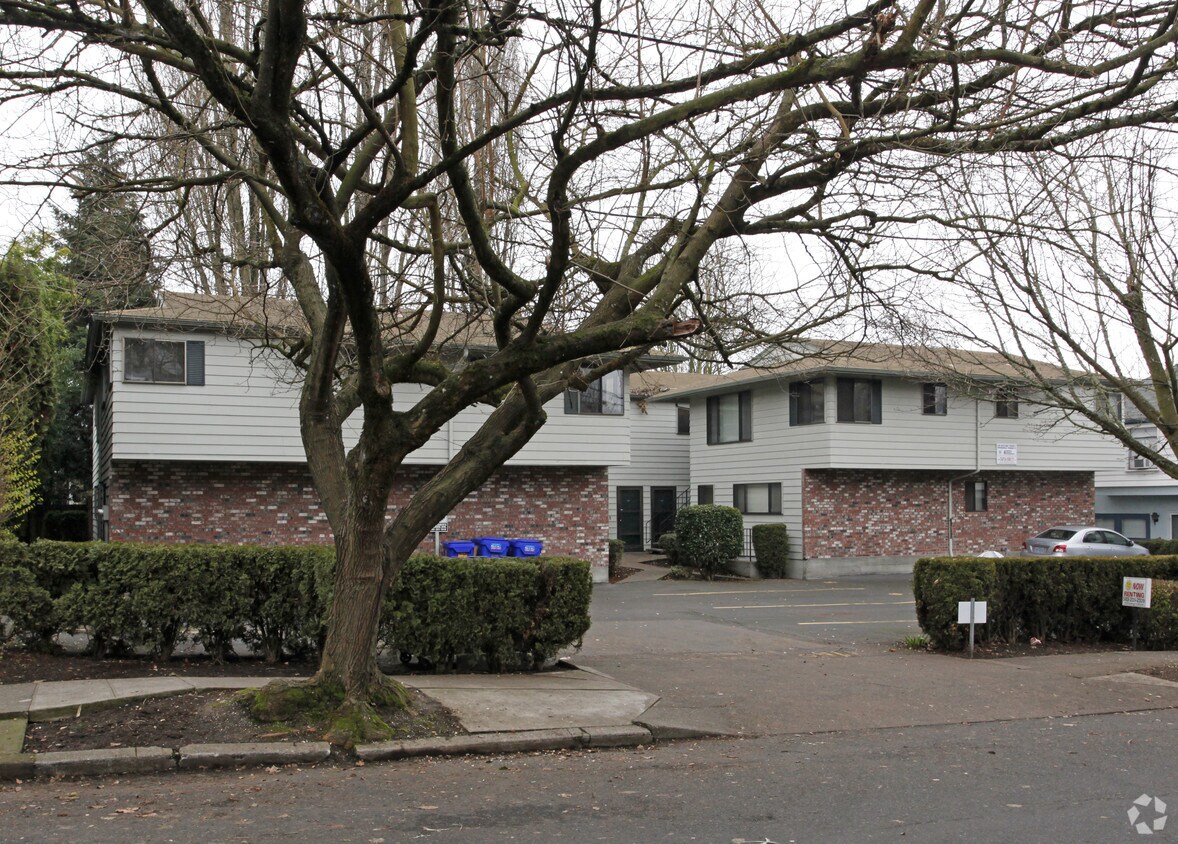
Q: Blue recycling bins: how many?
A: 3